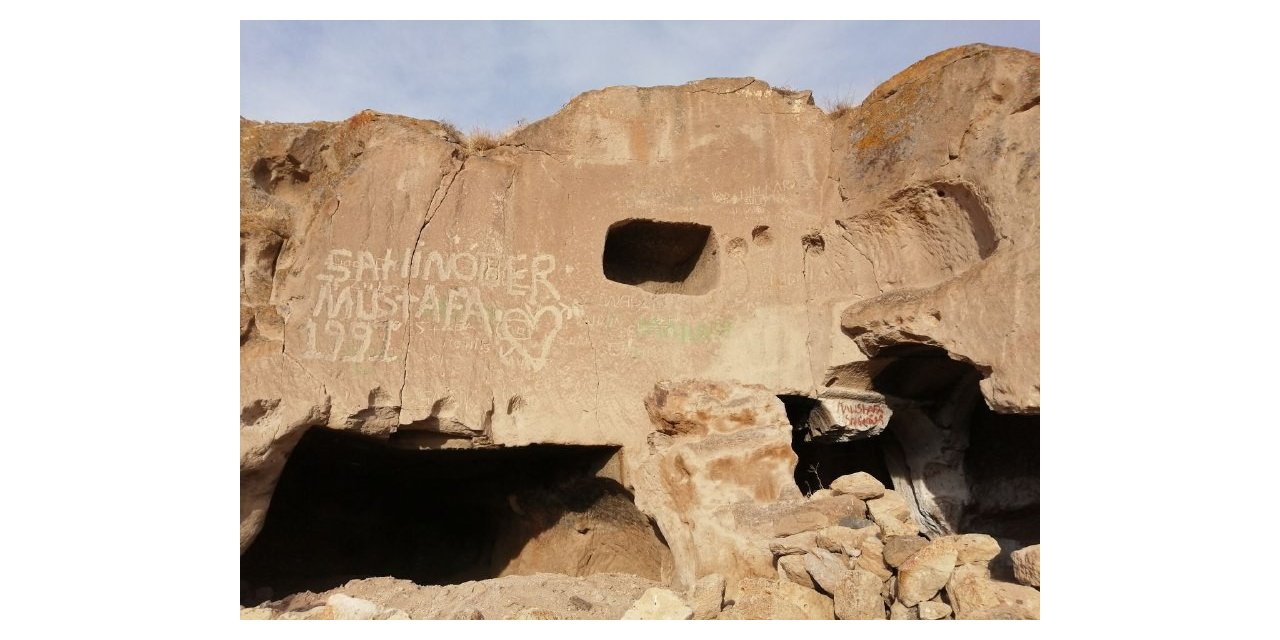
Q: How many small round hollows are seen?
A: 3